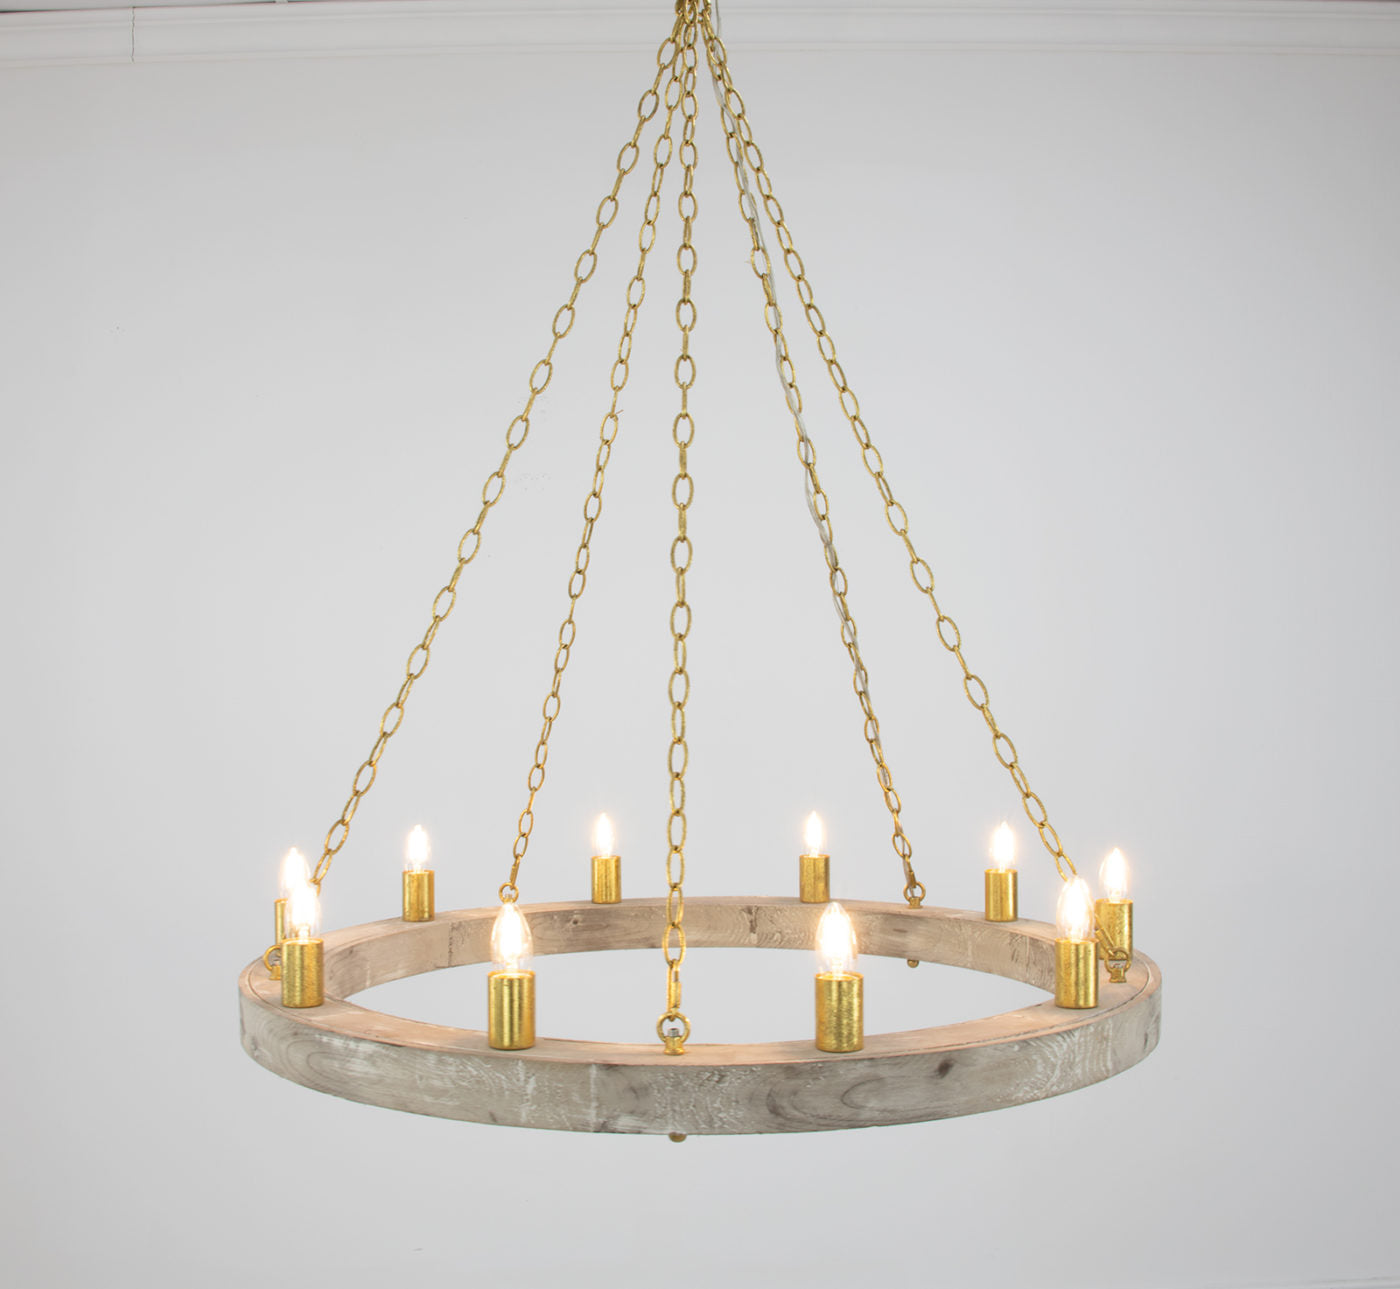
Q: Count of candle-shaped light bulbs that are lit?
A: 10